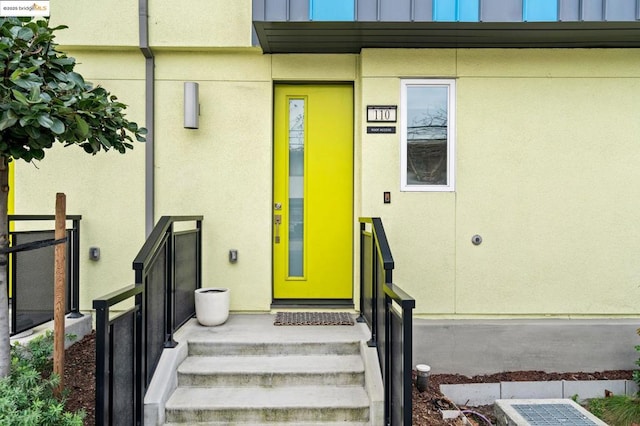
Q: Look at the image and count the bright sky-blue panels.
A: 4